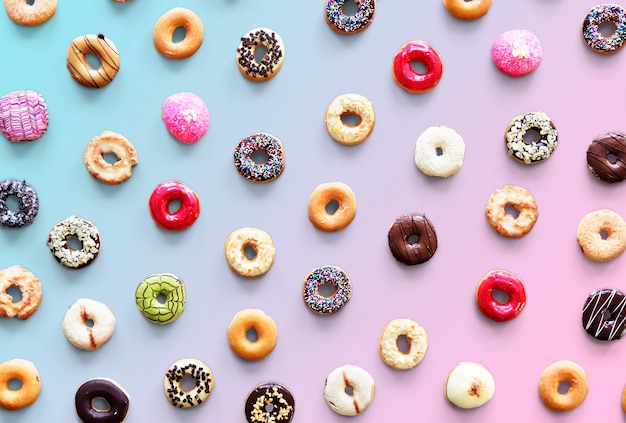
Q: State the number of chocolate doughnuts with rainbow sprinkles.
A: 4